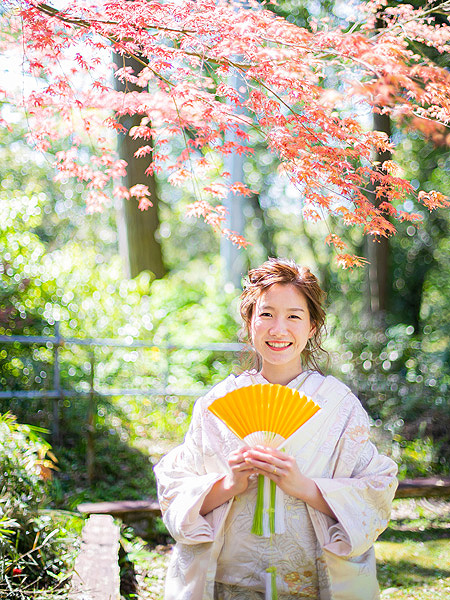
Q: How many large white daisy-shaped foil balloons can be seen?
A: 0